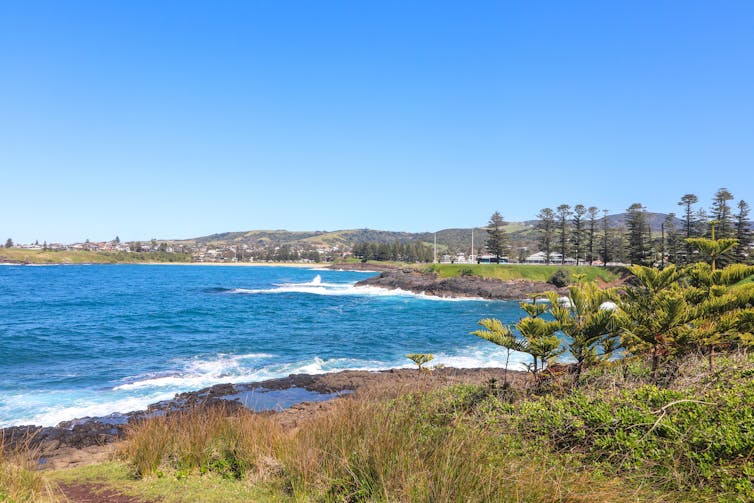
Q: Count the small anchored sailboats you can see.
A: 0